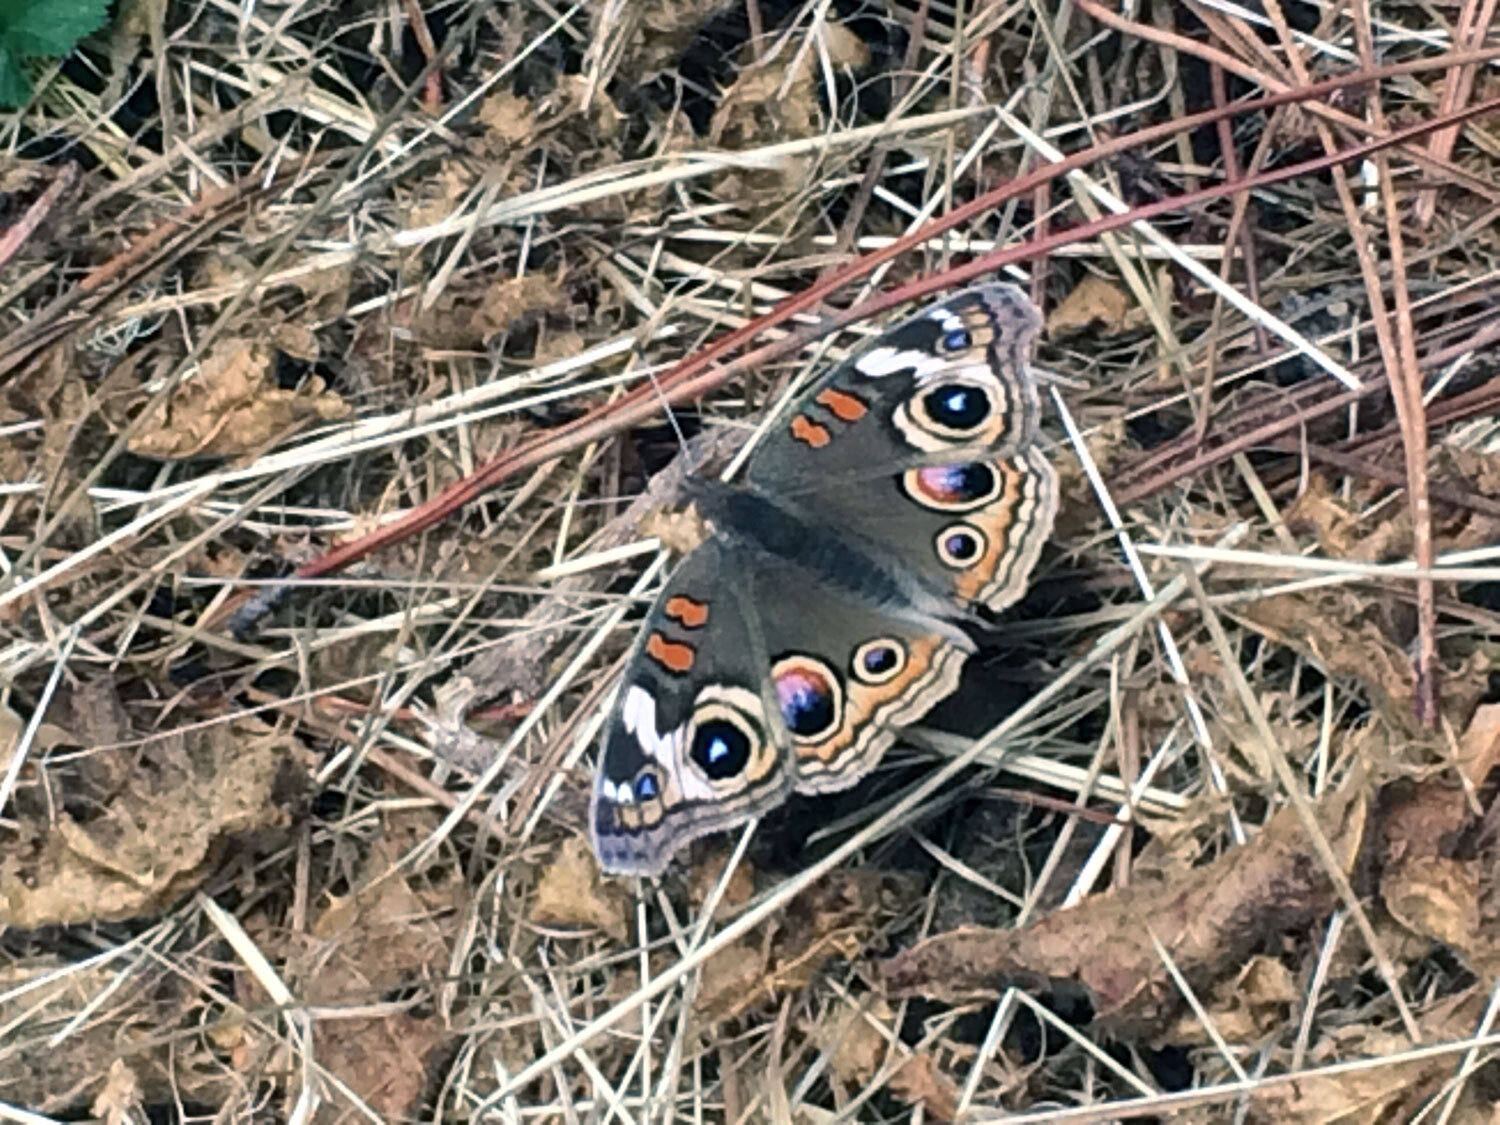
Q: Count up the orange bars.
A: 4